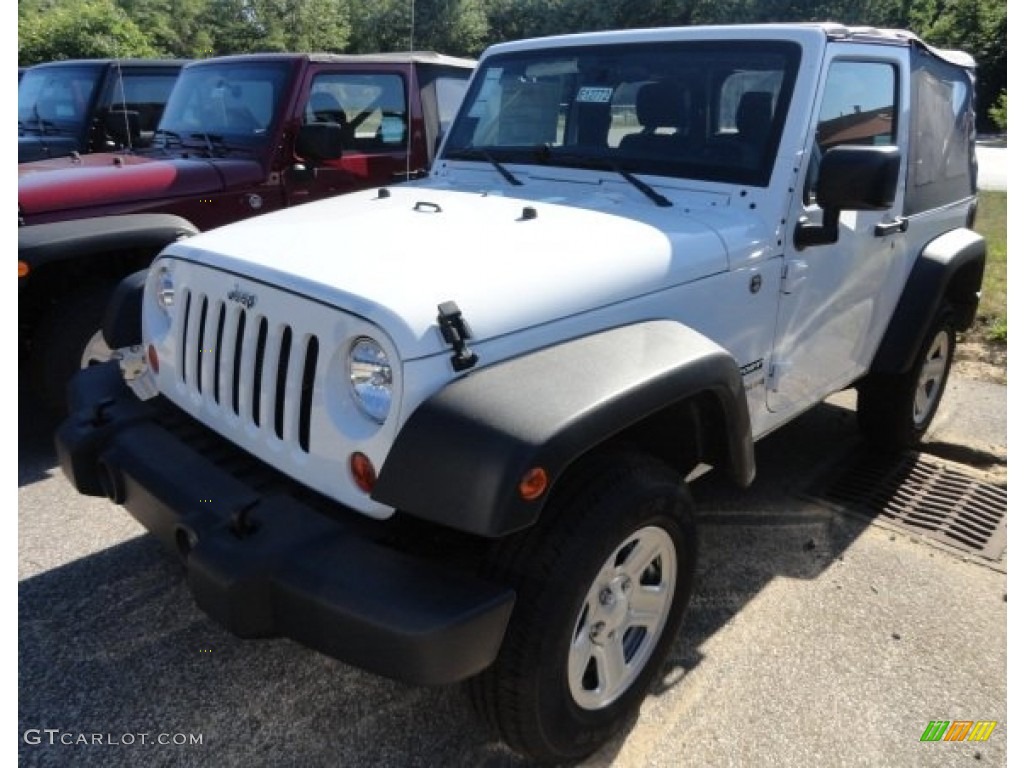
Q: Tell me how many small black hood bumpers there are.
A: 2